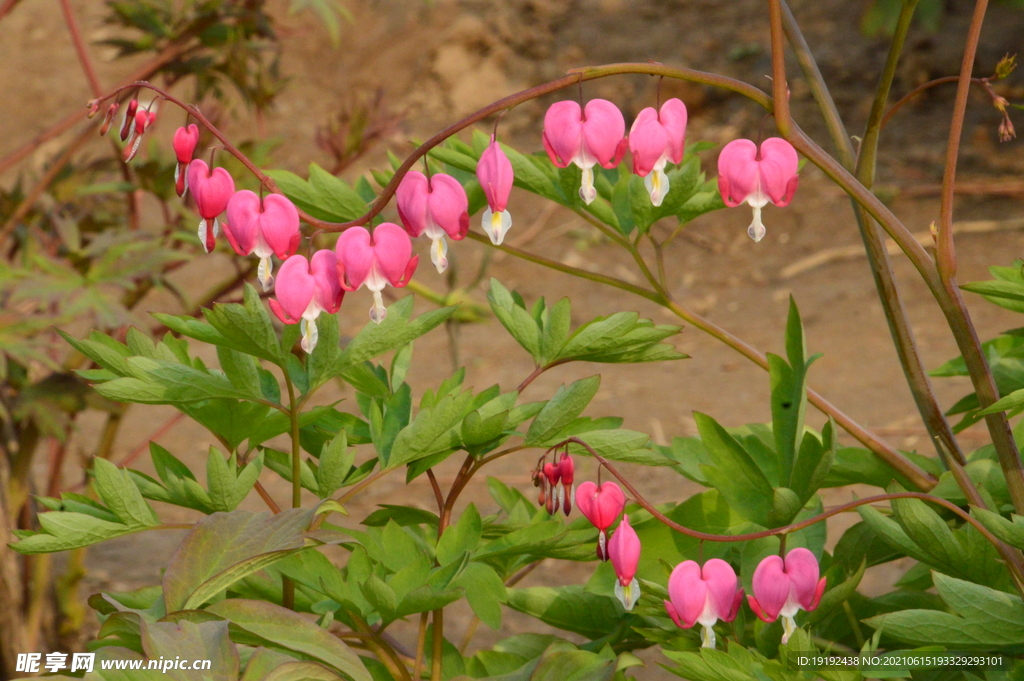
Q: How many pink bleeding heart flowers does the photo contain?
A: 14